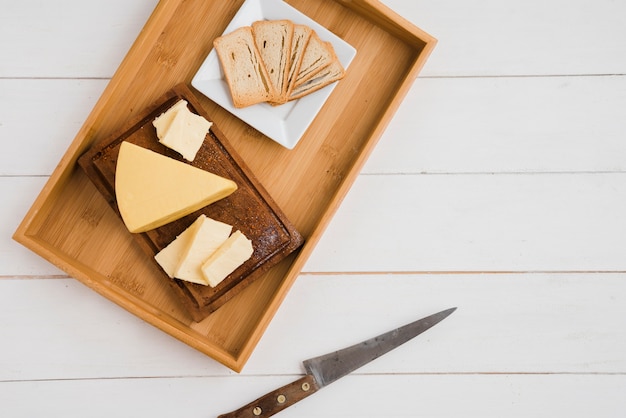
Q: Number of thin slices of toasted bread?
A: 5